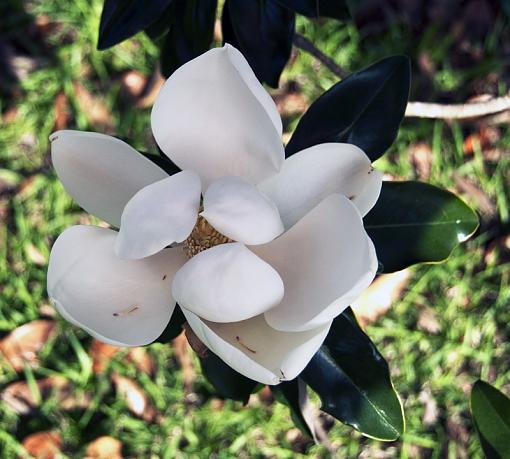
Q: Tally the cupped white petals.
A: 9